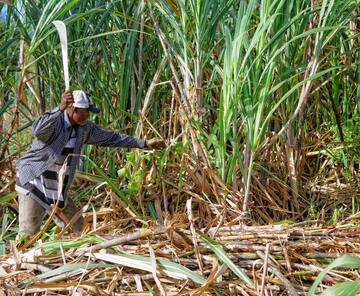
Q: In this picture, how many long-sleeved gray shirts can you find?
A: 1